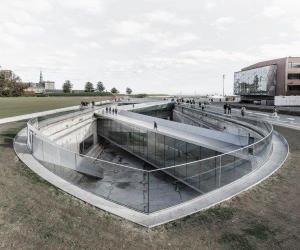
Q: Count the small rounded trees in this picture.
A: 5